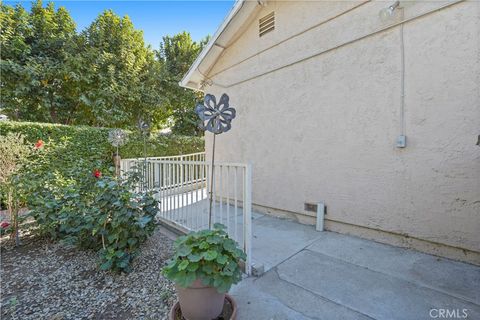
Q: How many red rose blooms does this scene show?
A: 3